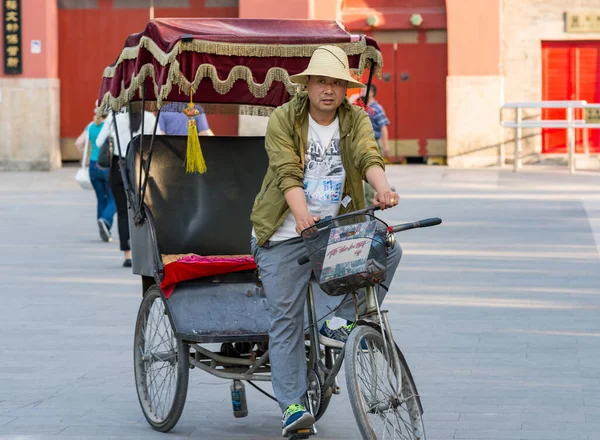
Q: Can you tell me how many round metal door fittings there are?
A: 2